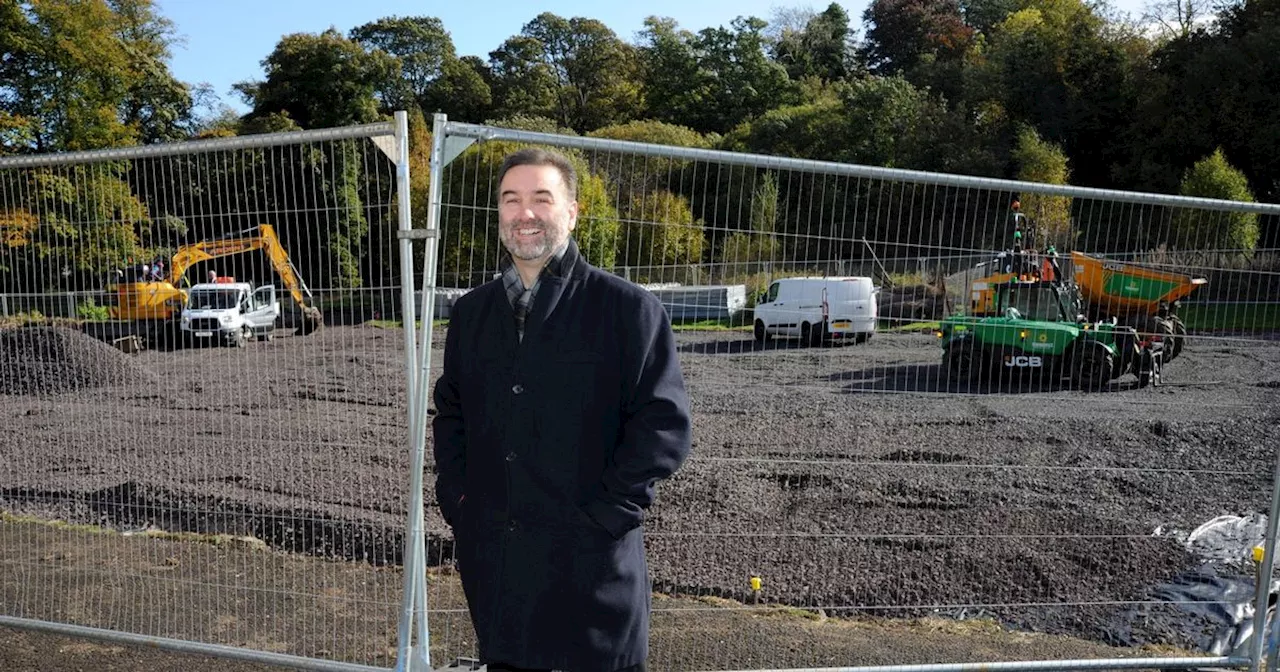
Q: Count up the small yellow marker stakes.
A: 2